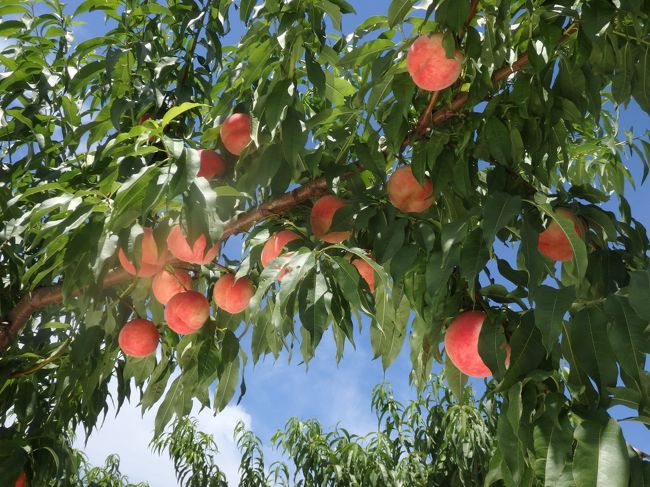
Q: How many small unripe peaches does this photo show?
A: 0